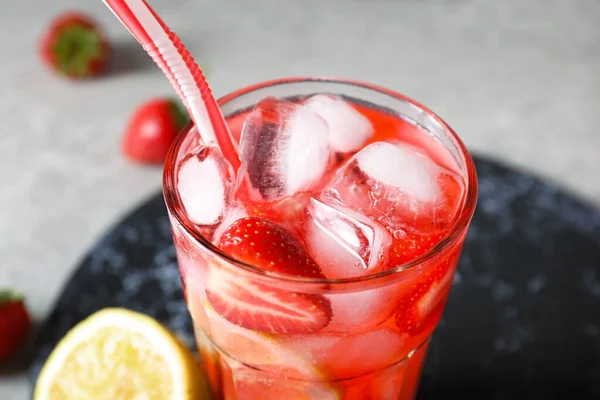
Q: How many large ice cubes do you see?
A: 5